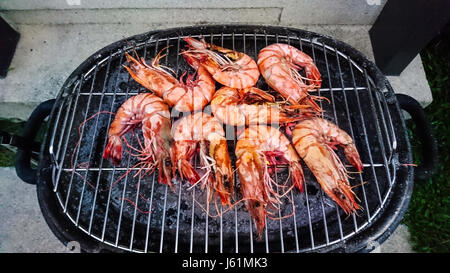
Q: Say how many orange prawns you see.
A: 8